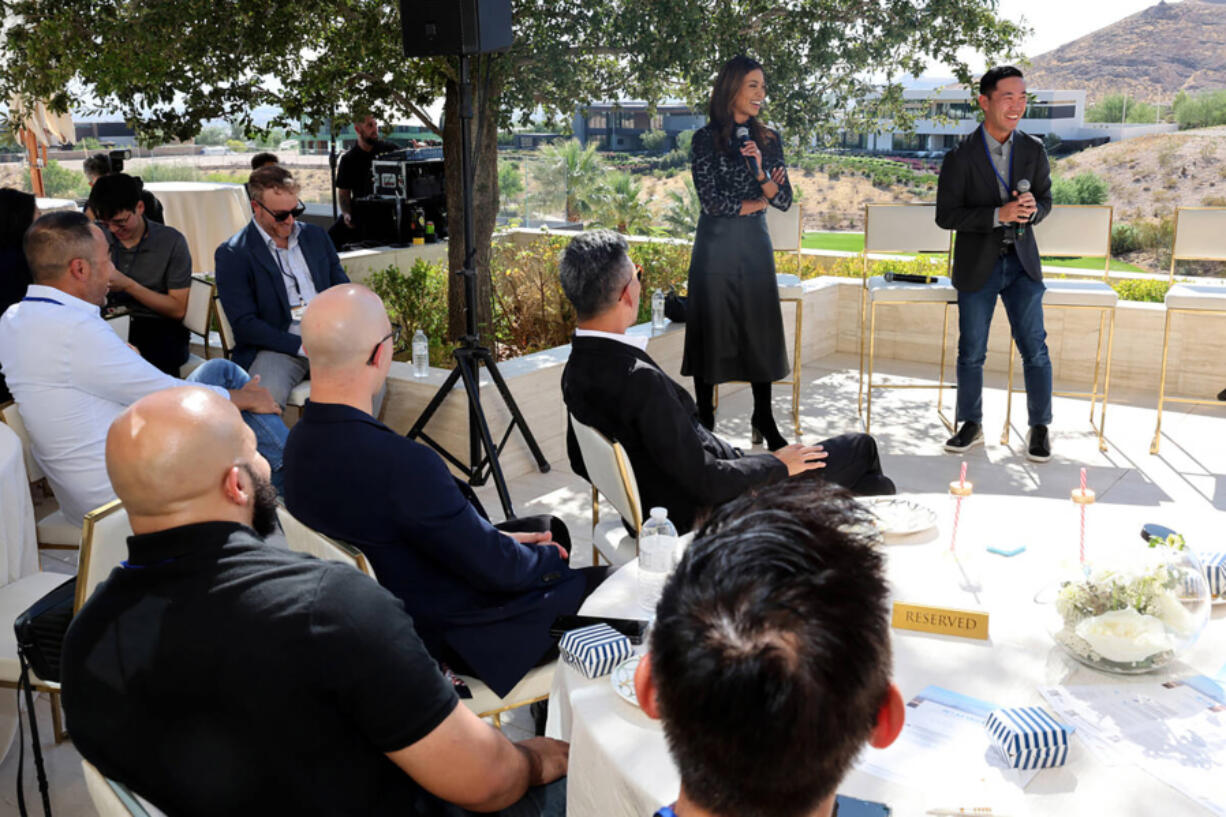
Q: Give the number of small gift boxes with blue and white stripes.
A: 3